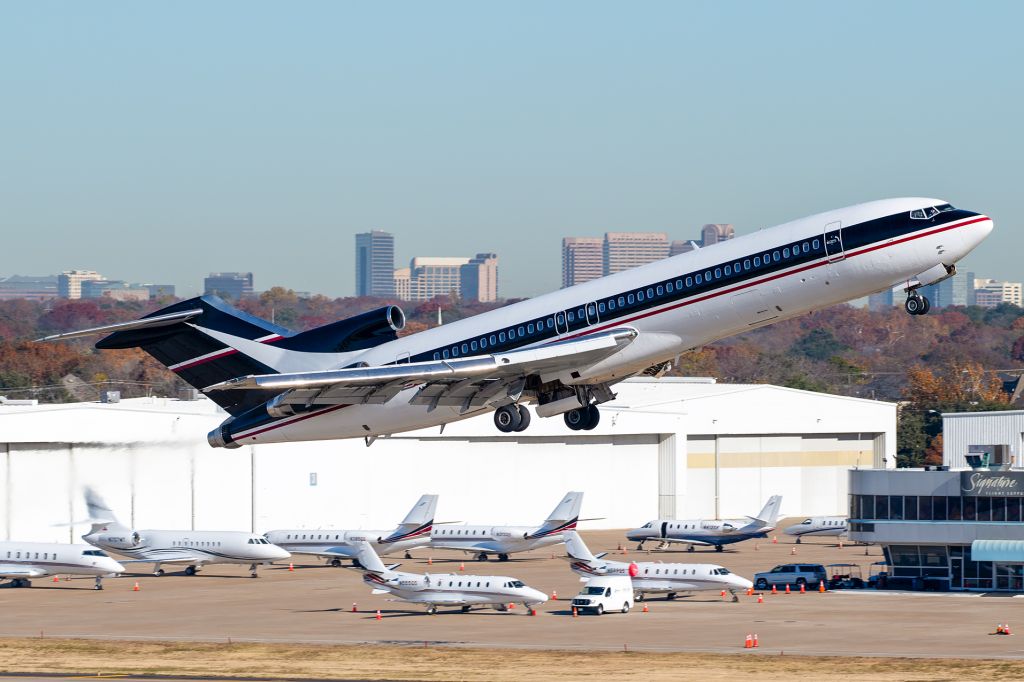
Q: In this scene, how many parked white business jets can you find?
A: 8